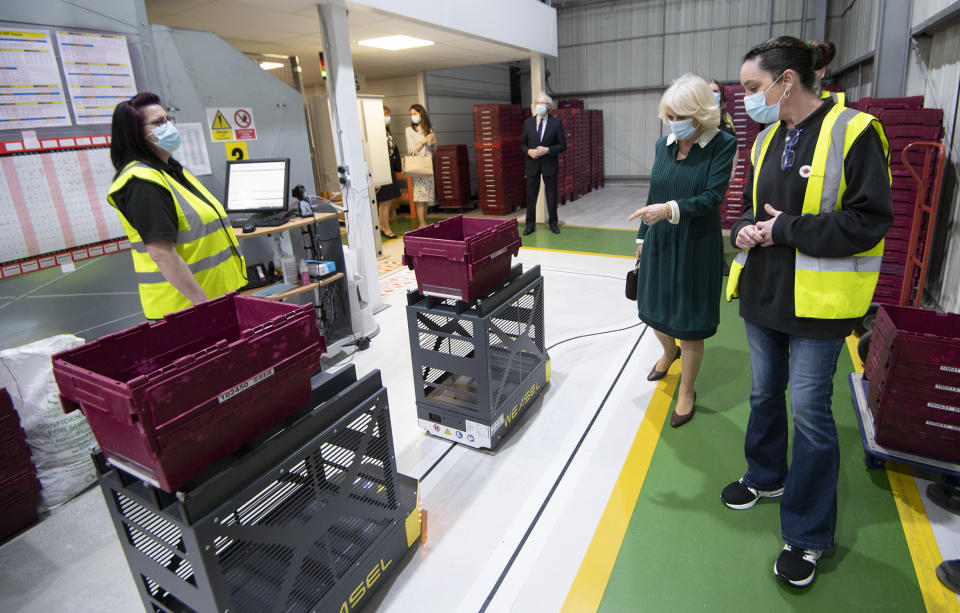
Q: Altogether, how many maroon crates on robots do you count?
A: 2